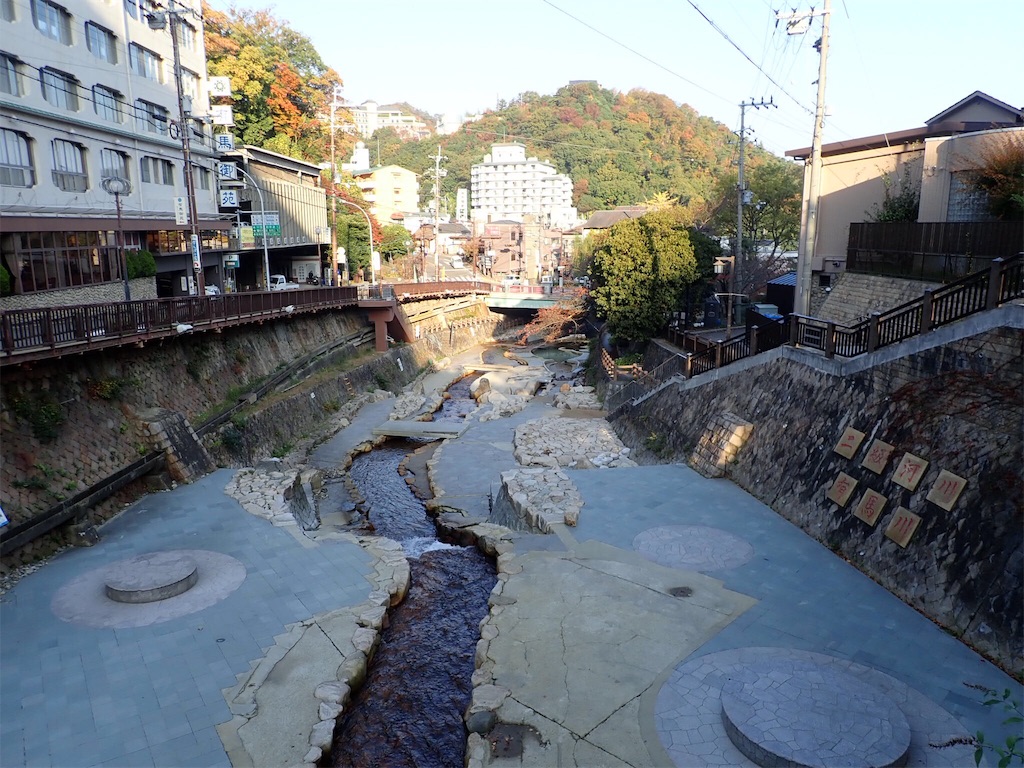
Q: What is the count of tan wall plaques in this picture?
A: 7